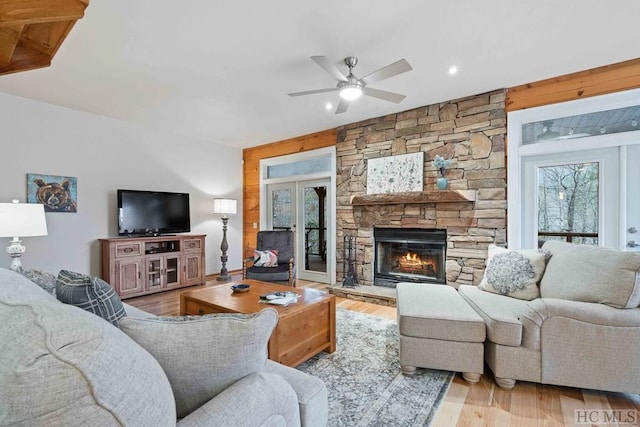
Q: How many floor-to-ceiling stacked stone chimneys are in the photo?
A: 1